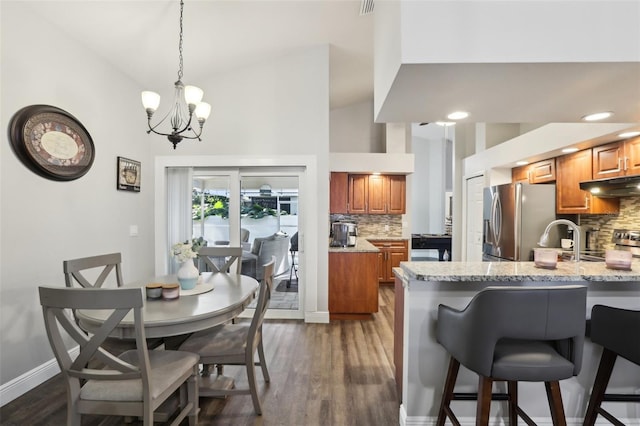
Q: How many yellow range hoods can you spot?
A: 0